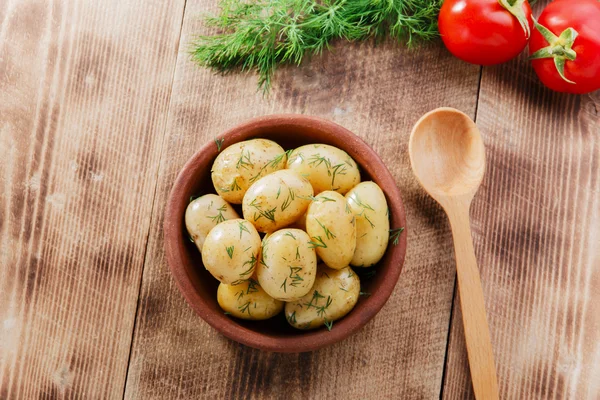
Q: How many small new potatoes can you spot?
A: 10